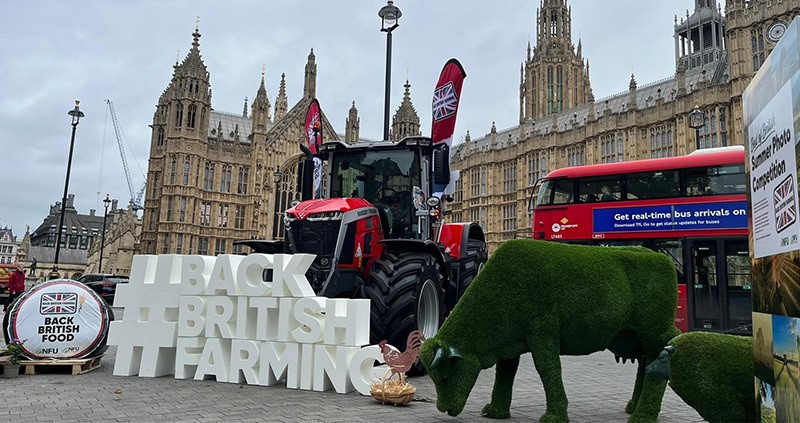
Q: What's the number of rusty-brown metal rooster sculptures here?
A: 1